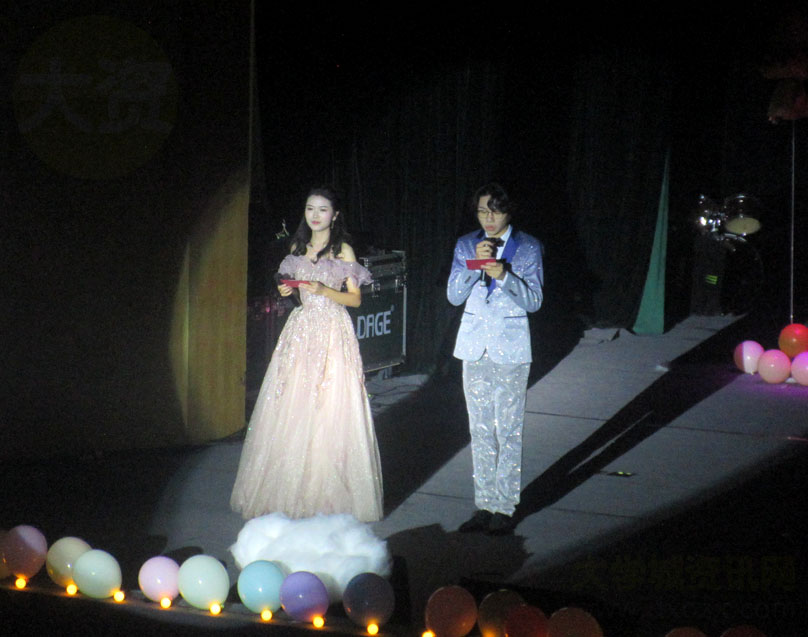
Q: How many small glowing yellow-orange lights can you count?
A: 9